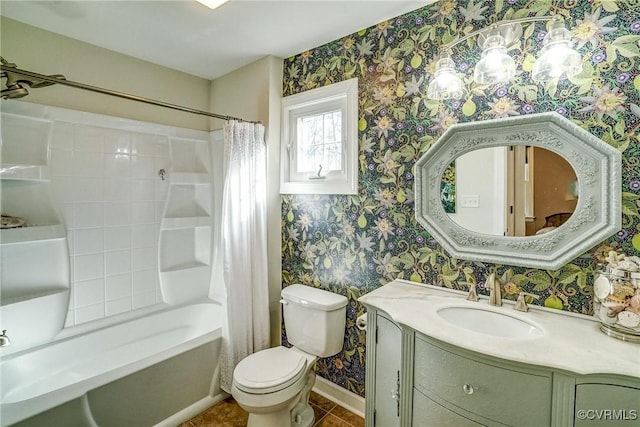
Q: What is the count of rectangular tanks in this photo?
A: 1